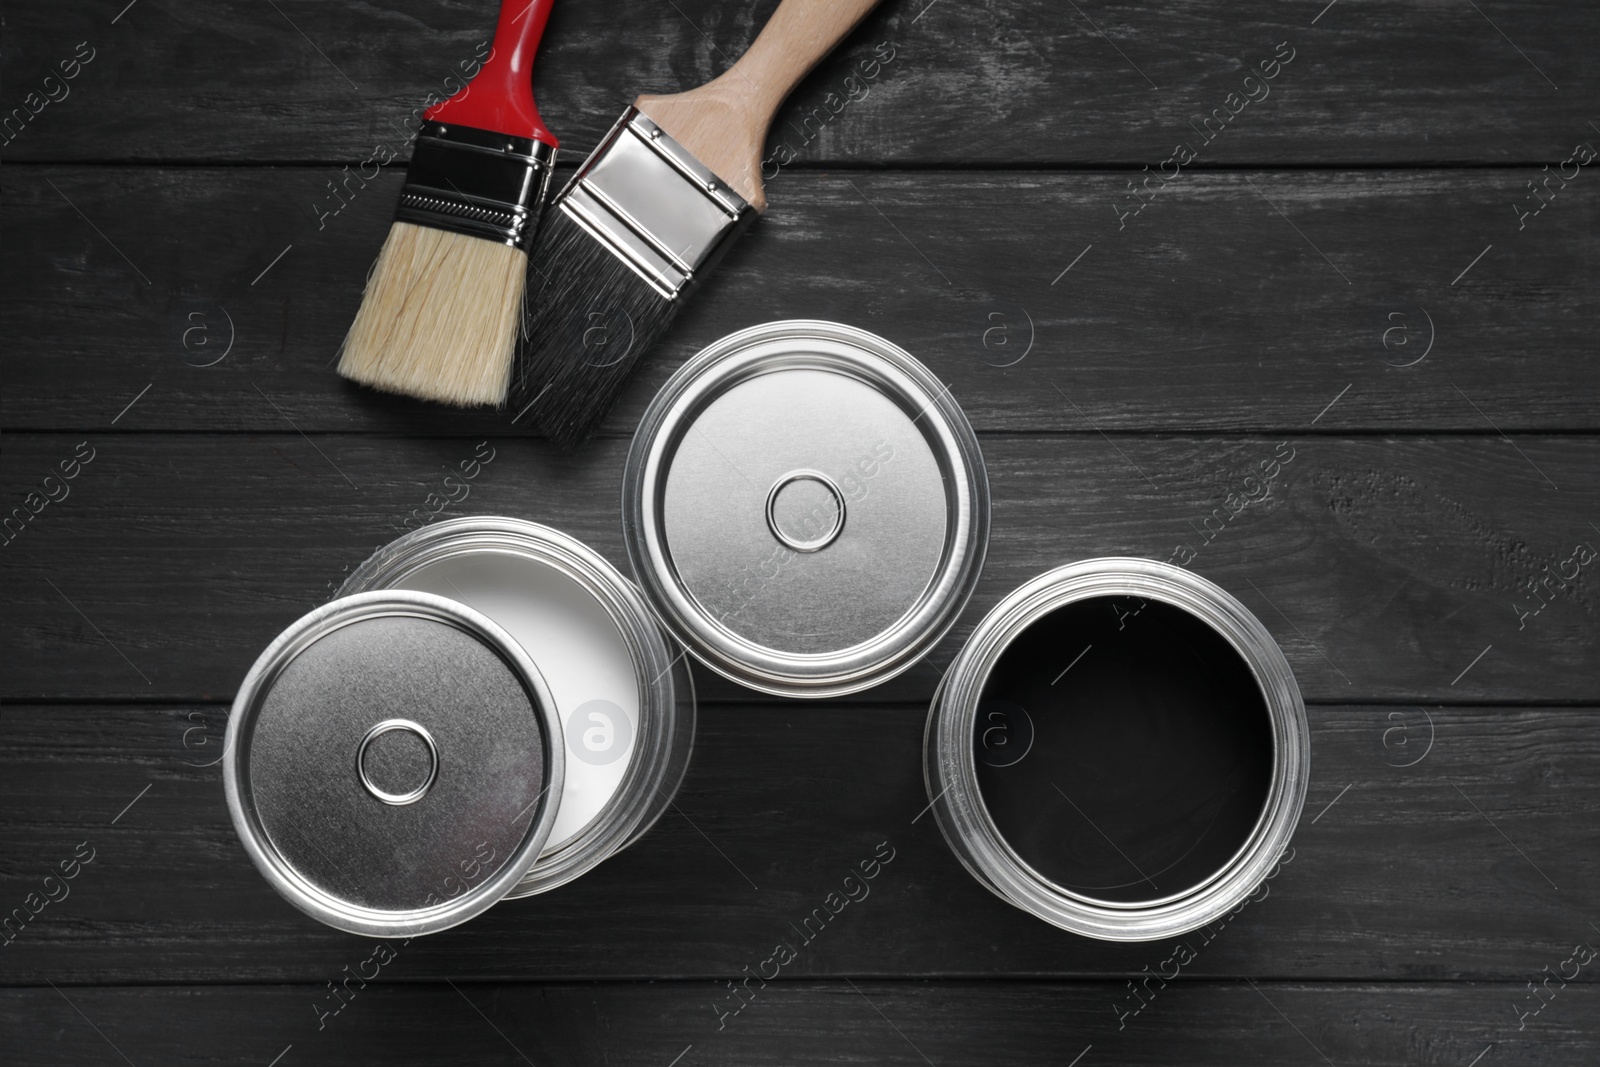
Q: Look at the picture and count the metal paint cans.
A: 3